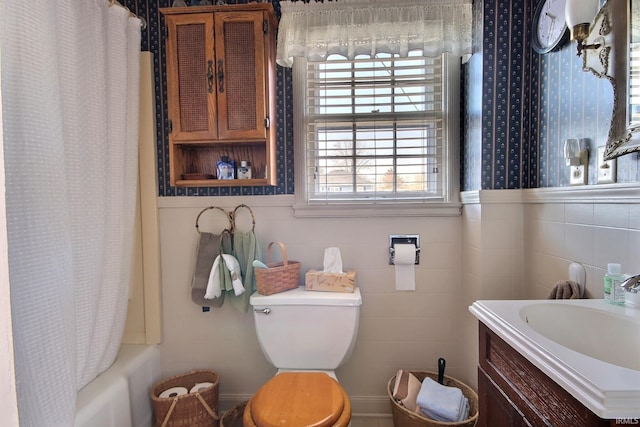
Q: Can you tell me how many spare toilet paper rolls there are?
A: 2